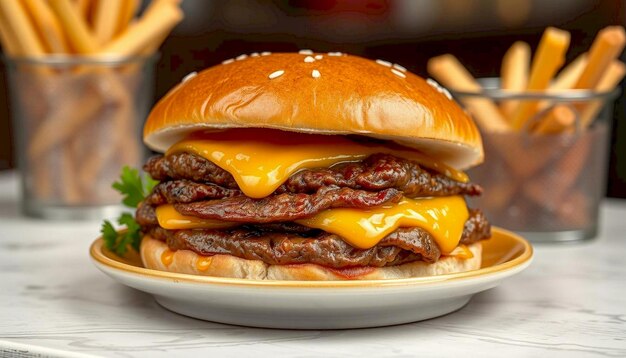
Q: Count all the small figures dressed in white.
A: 0